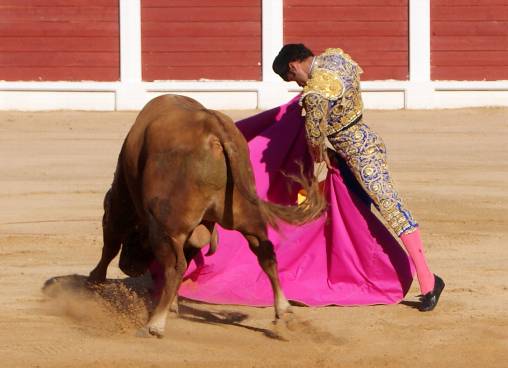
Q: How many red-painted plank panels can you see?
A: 4